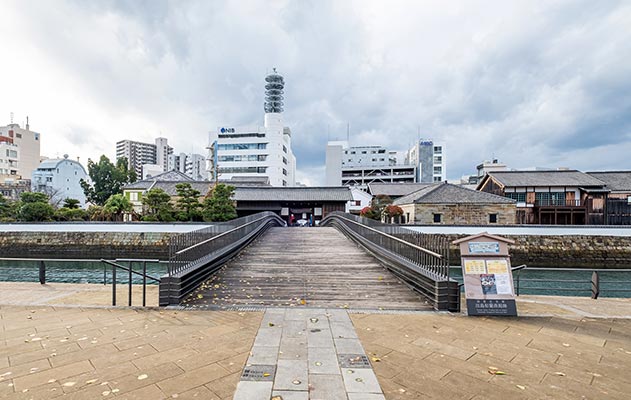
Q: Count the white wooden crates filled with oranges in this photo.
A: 0